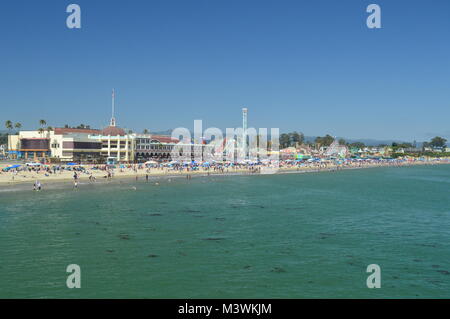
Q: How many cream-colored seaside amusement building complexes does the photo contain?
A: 1